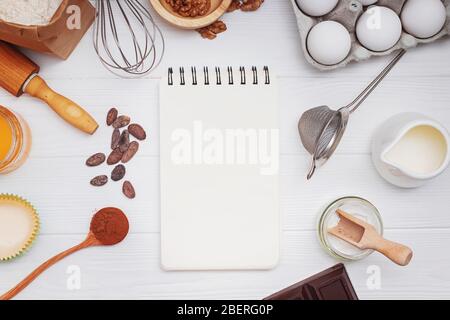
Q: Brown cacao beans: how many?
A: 11